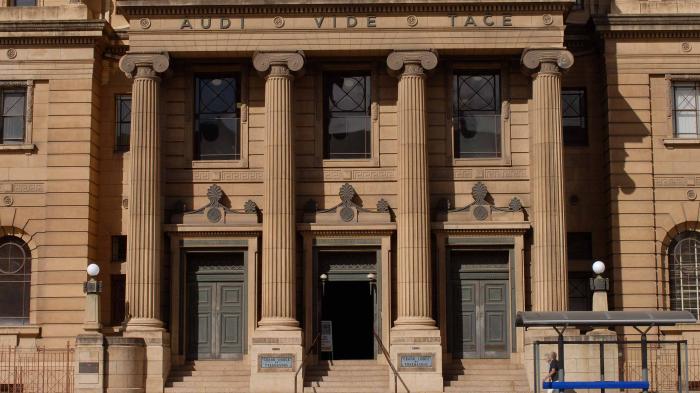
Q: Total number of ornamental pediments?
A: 3